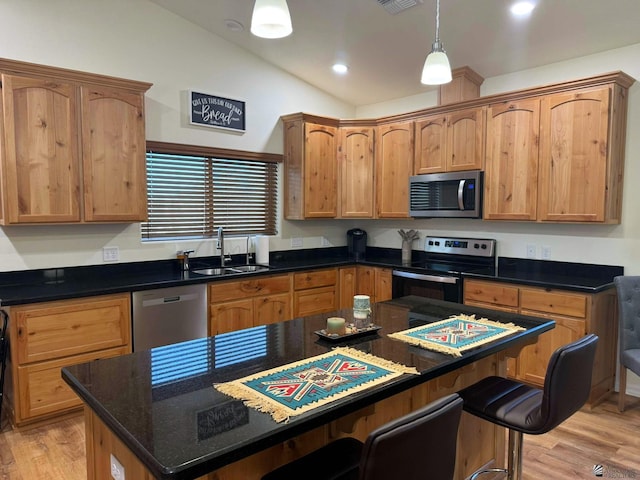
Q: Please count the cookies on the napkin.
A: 0